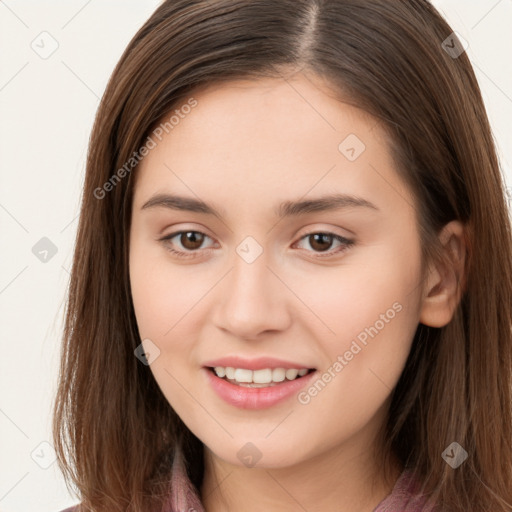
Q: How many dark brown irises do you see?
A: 2